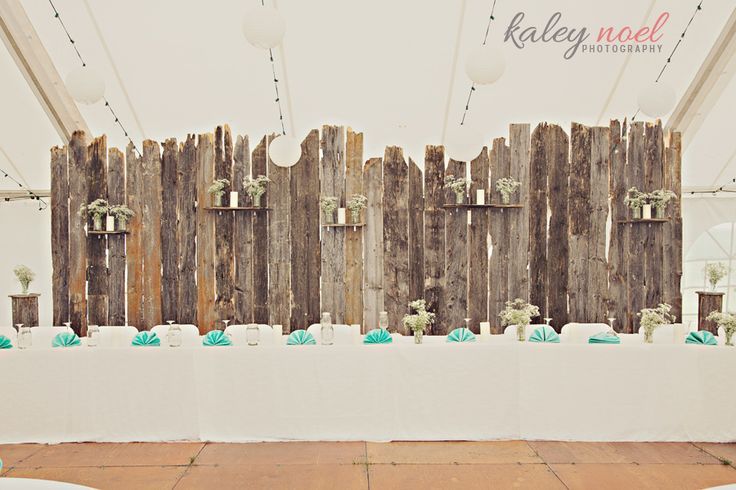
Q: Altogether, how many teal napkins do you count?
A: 10